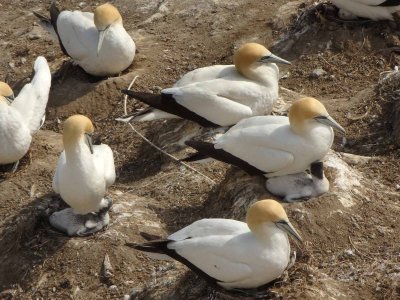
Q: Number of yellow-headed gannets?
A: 6